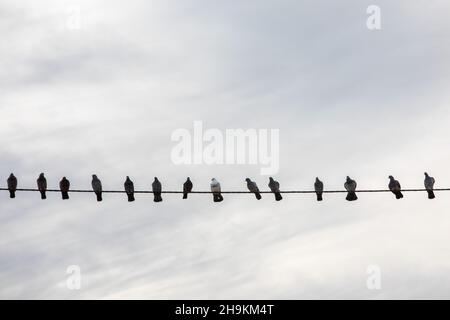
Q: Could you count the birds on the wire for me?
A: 14